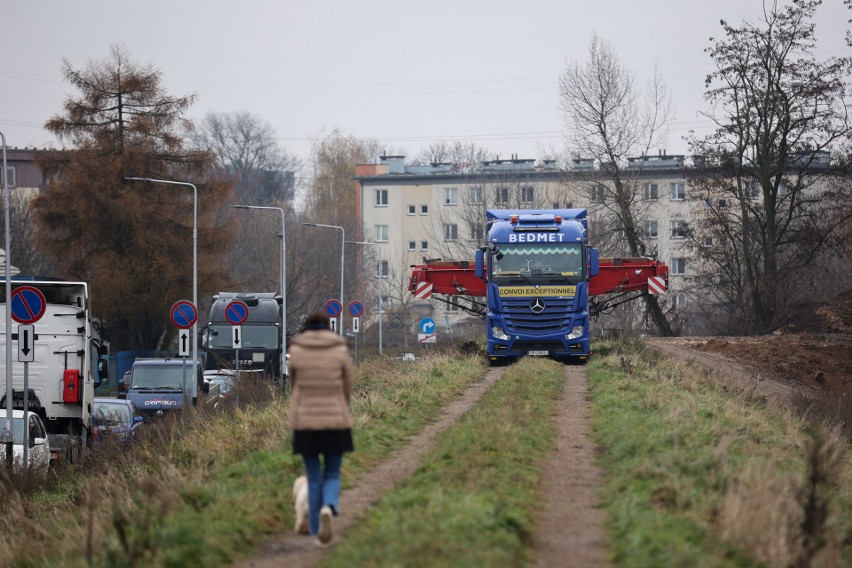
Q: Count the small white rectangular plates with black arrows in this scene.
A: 5